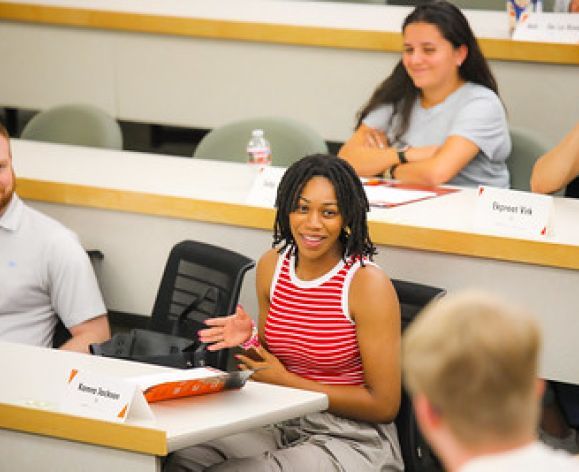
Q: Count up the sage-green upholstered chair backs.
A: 3